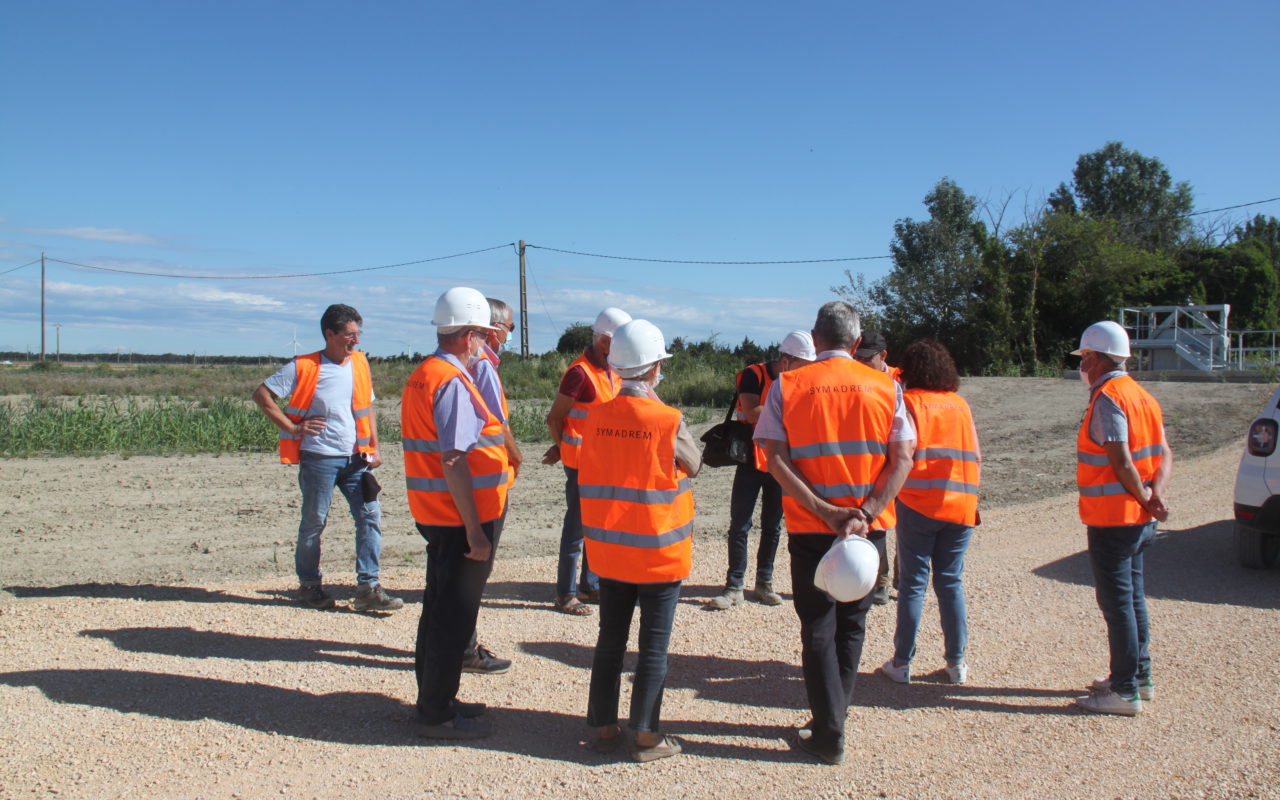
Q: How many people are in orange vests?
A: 10